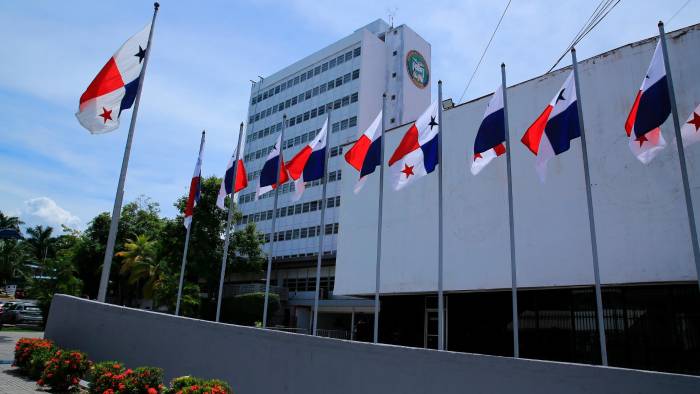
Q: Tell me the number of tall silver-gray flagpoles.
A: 10